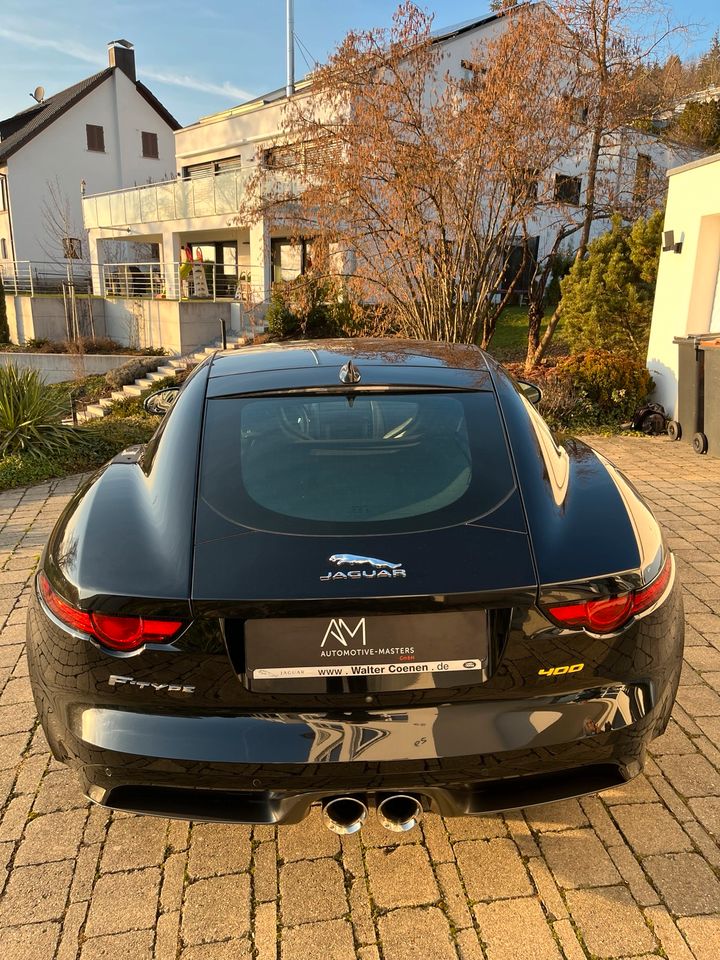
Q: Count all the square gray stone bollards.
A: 0